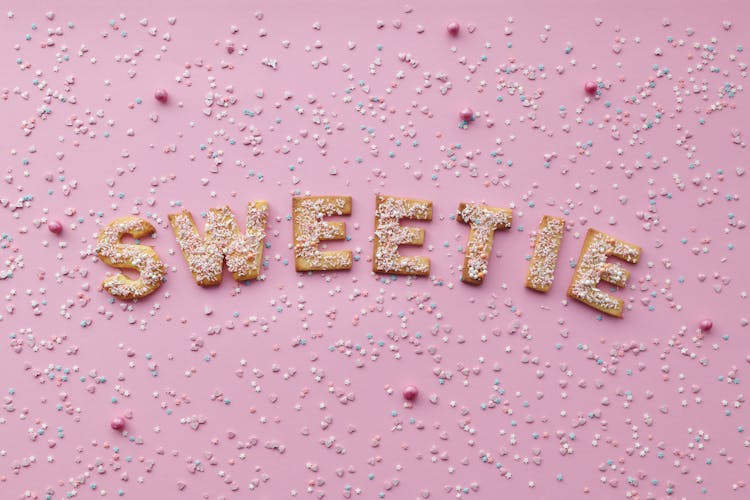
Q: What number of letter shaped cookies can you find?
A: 7